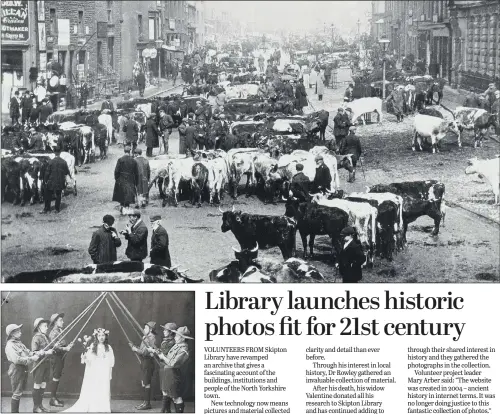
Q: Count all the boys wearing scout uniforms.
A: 6